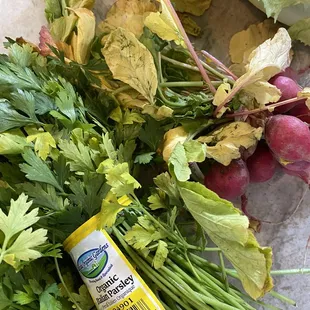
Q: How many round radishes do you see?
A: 5